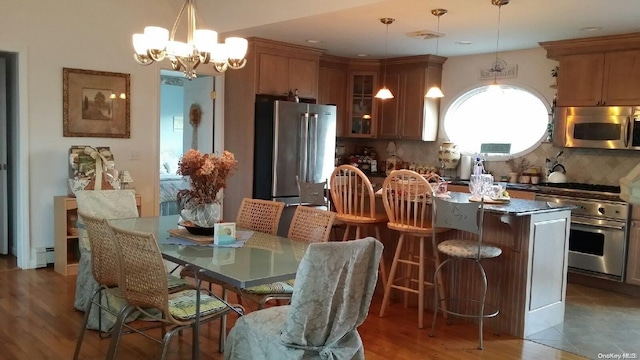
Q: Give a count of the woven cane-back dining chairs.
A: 4